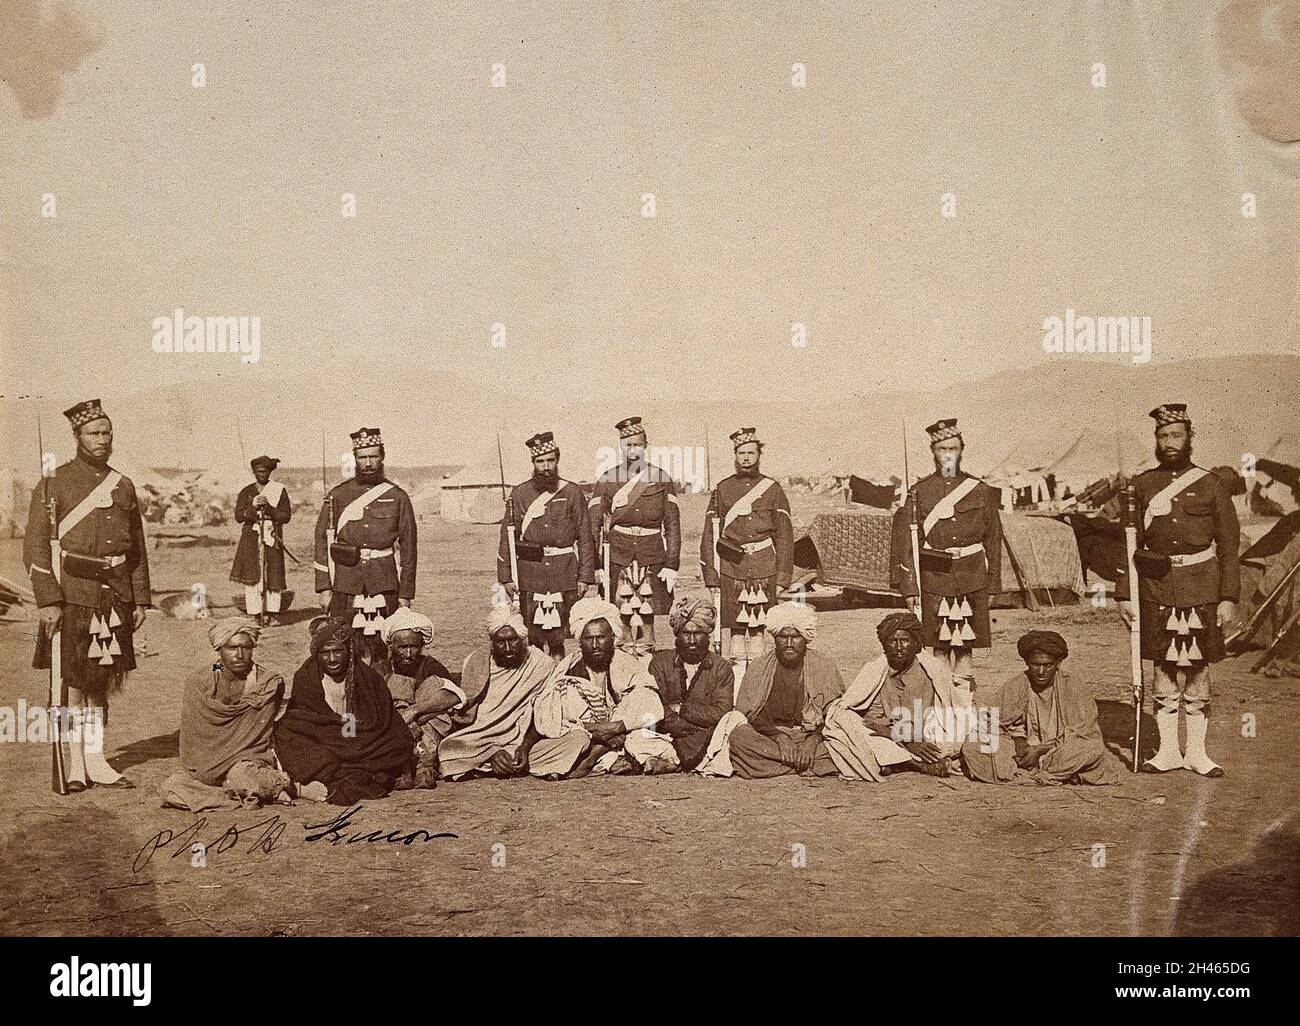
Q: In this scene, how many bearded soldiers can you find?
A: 7